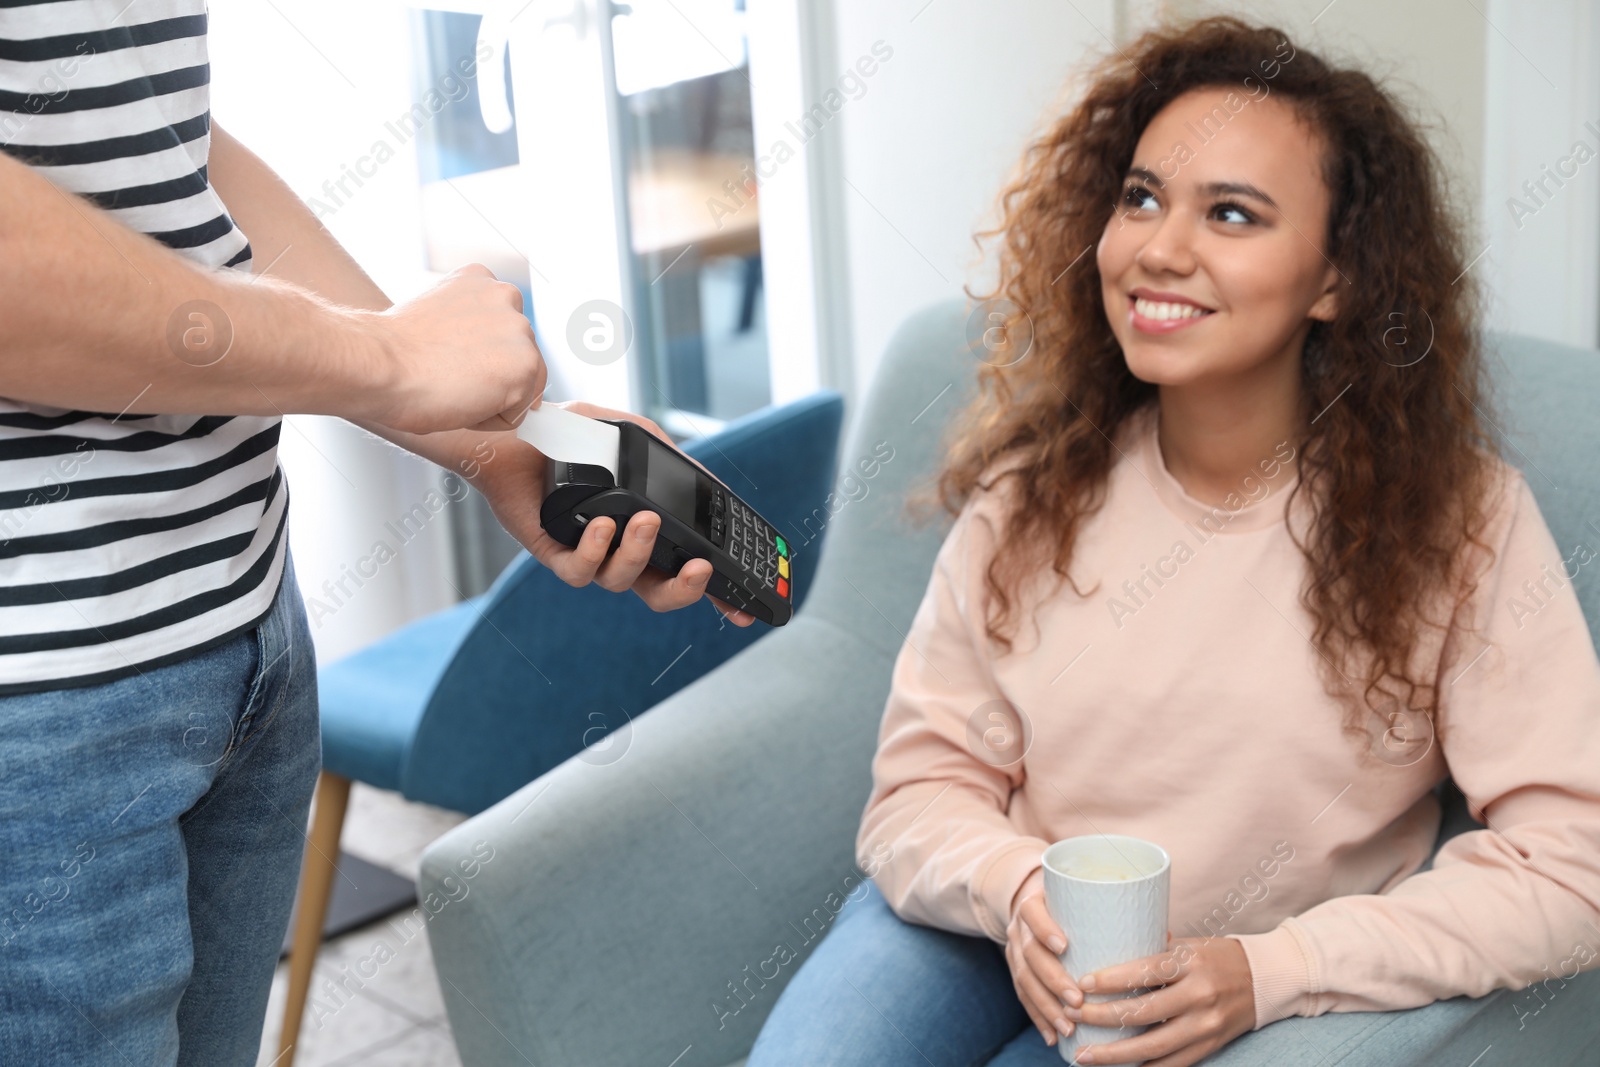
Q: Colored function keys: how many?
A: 3